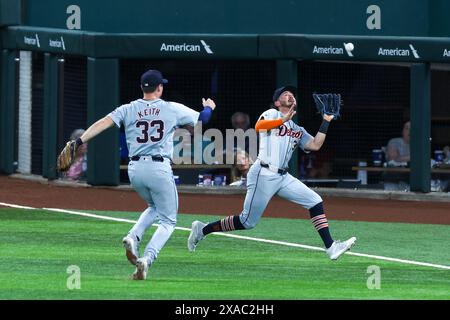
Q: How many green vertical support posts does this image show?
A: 5